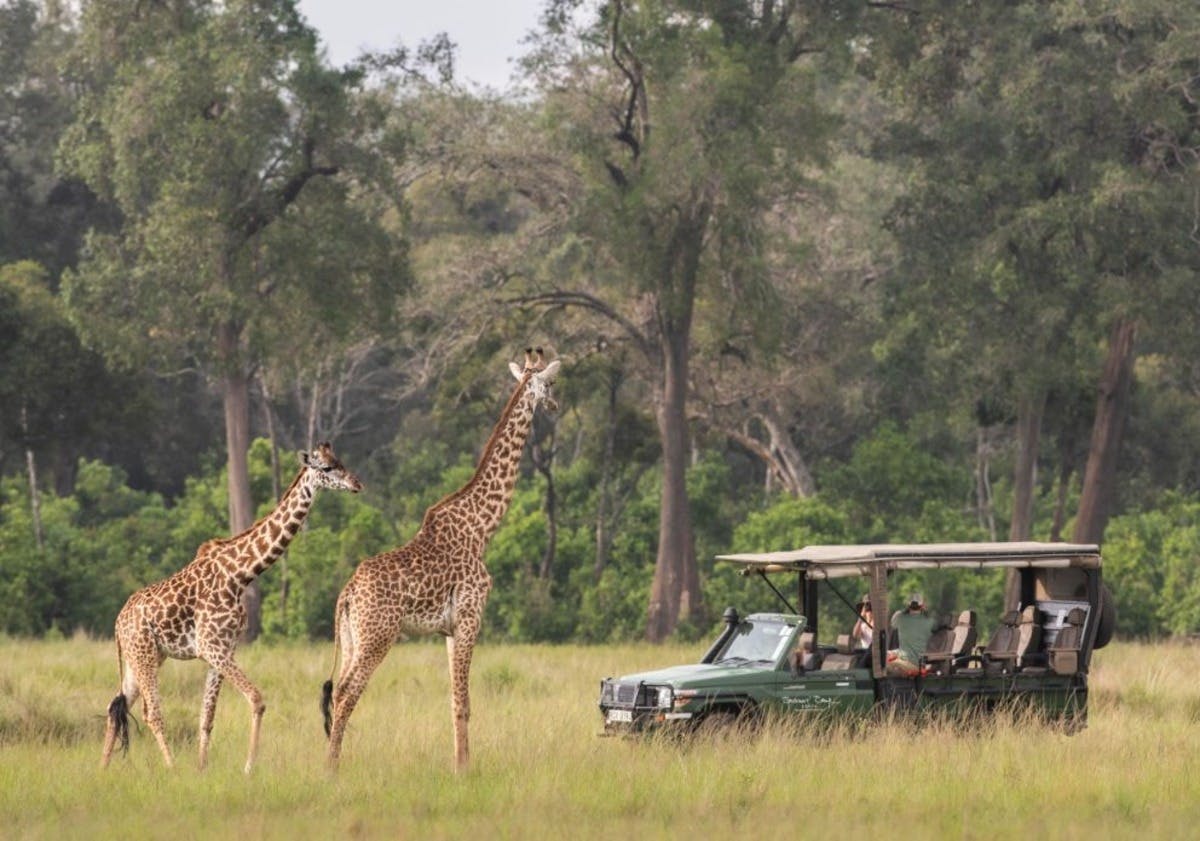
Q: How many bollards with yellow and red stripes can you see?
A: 0